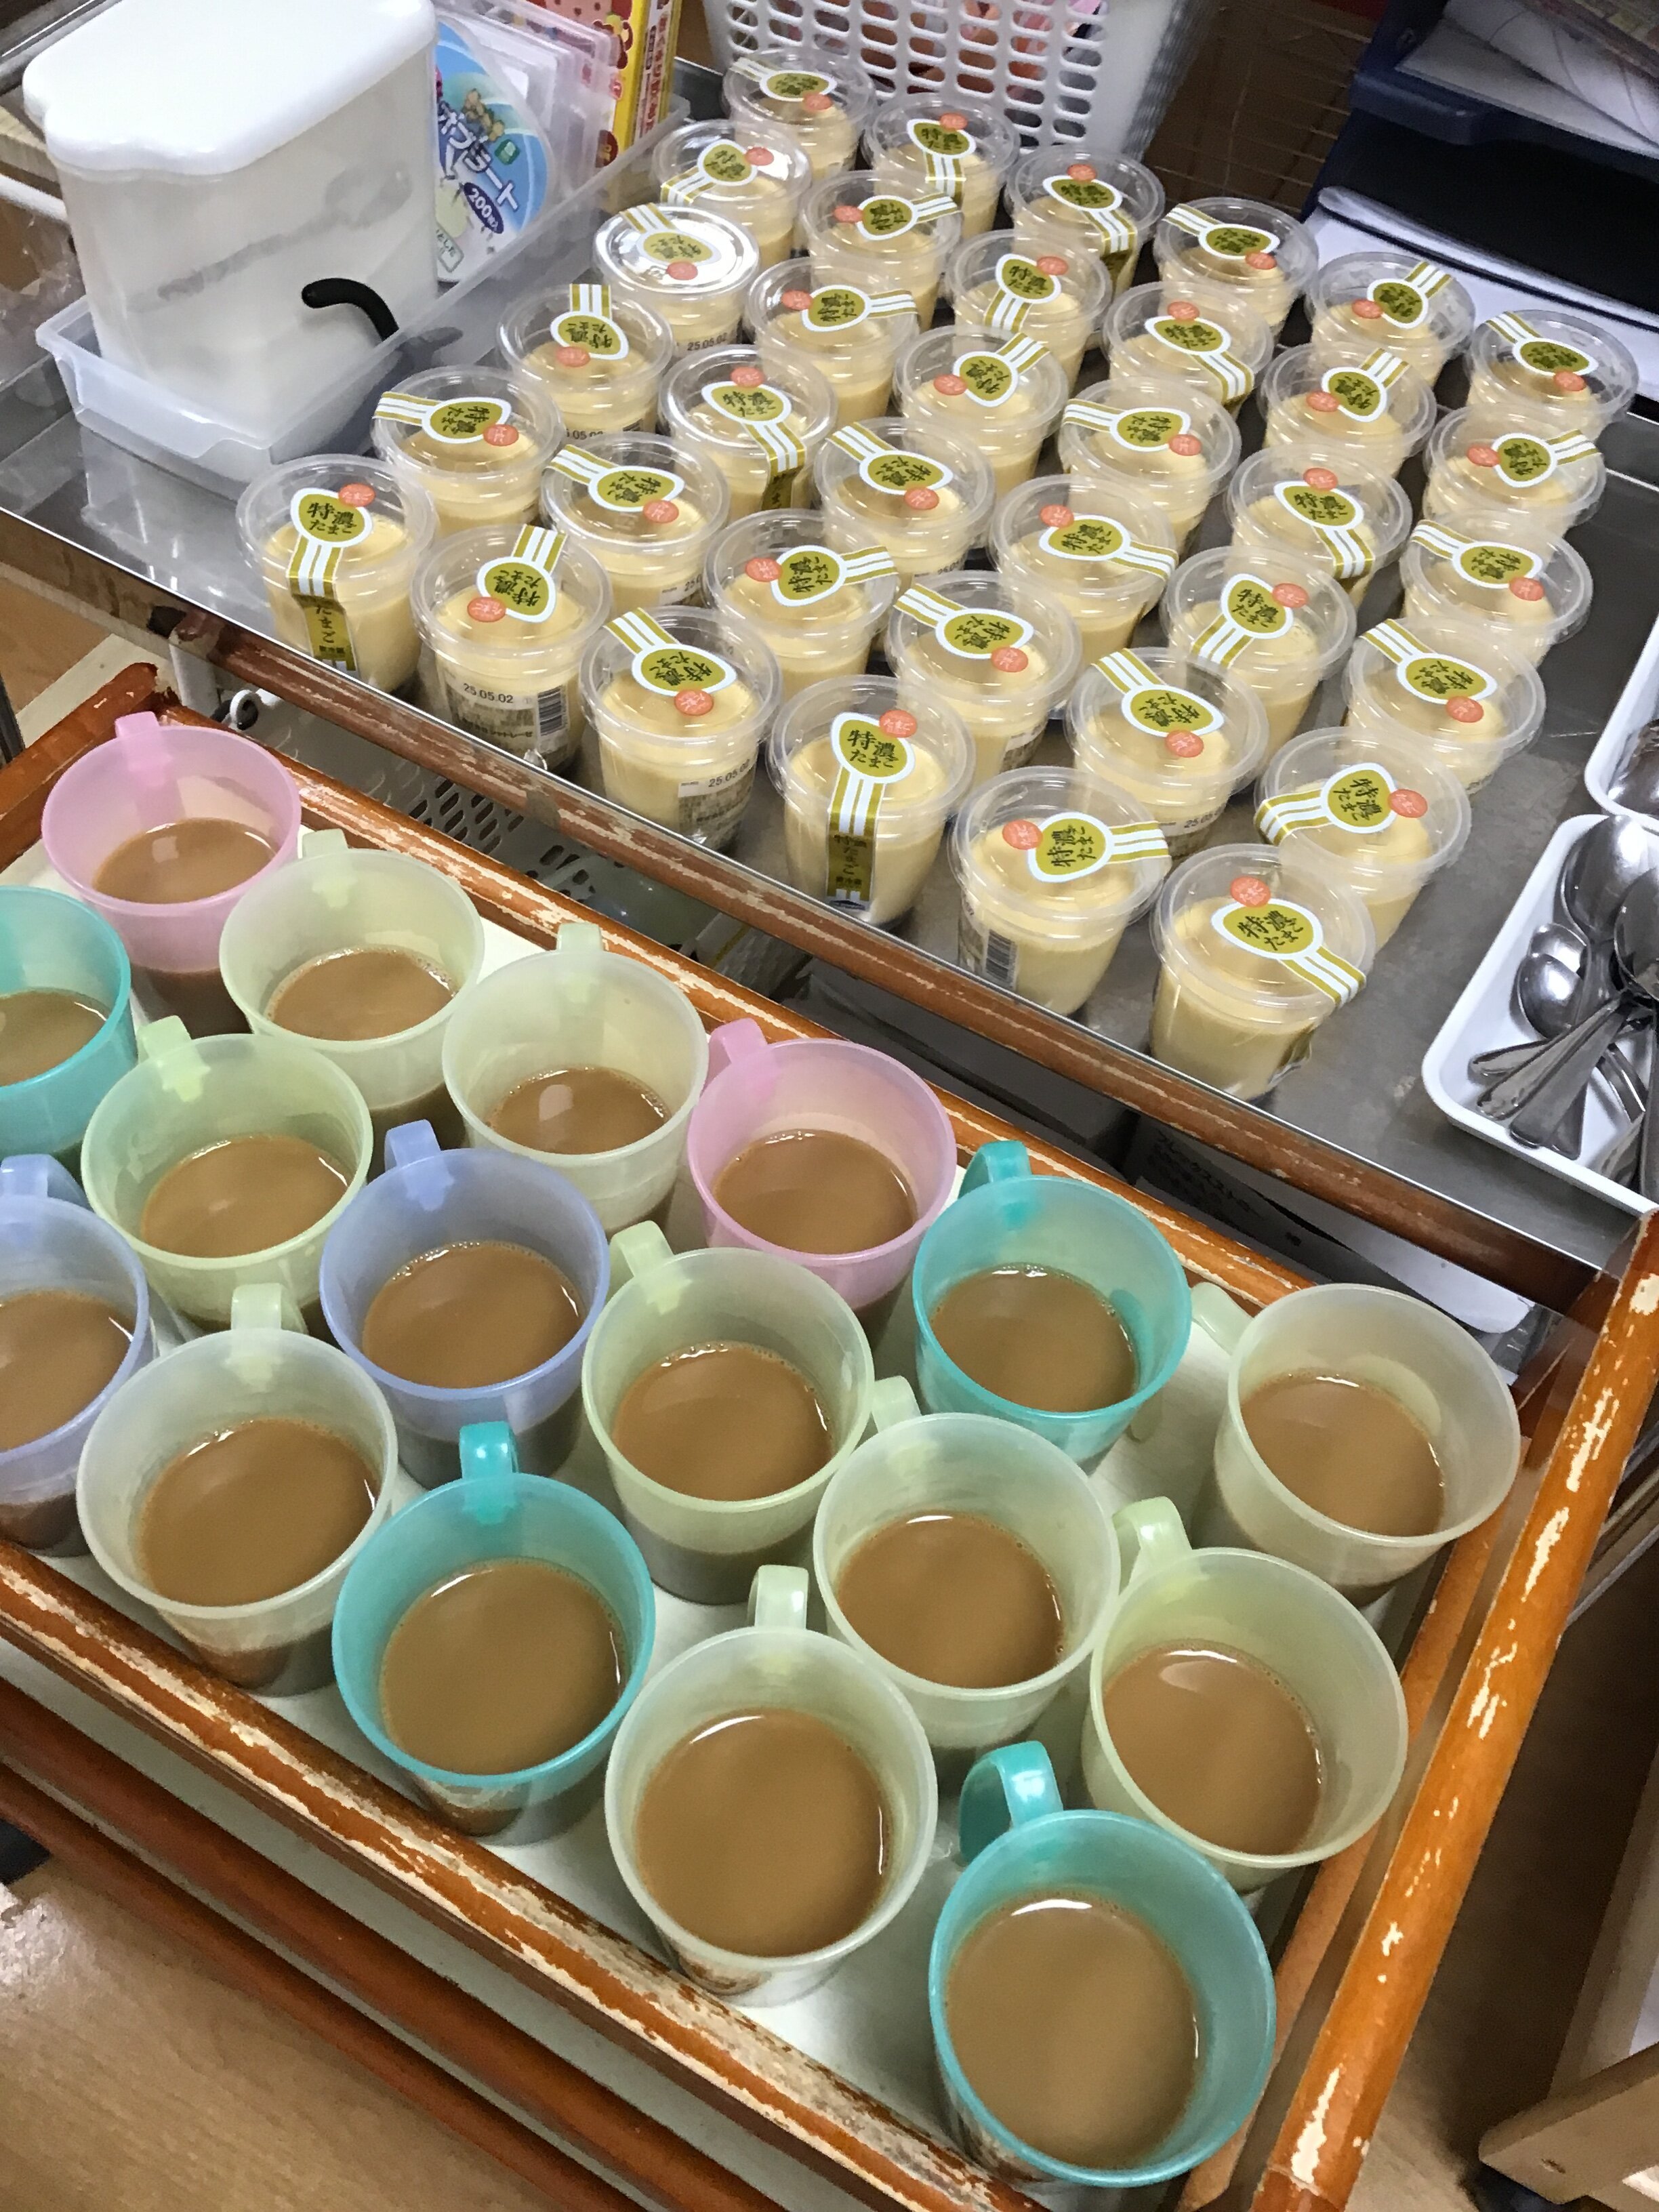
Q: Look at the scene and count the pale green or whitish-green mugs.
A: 9